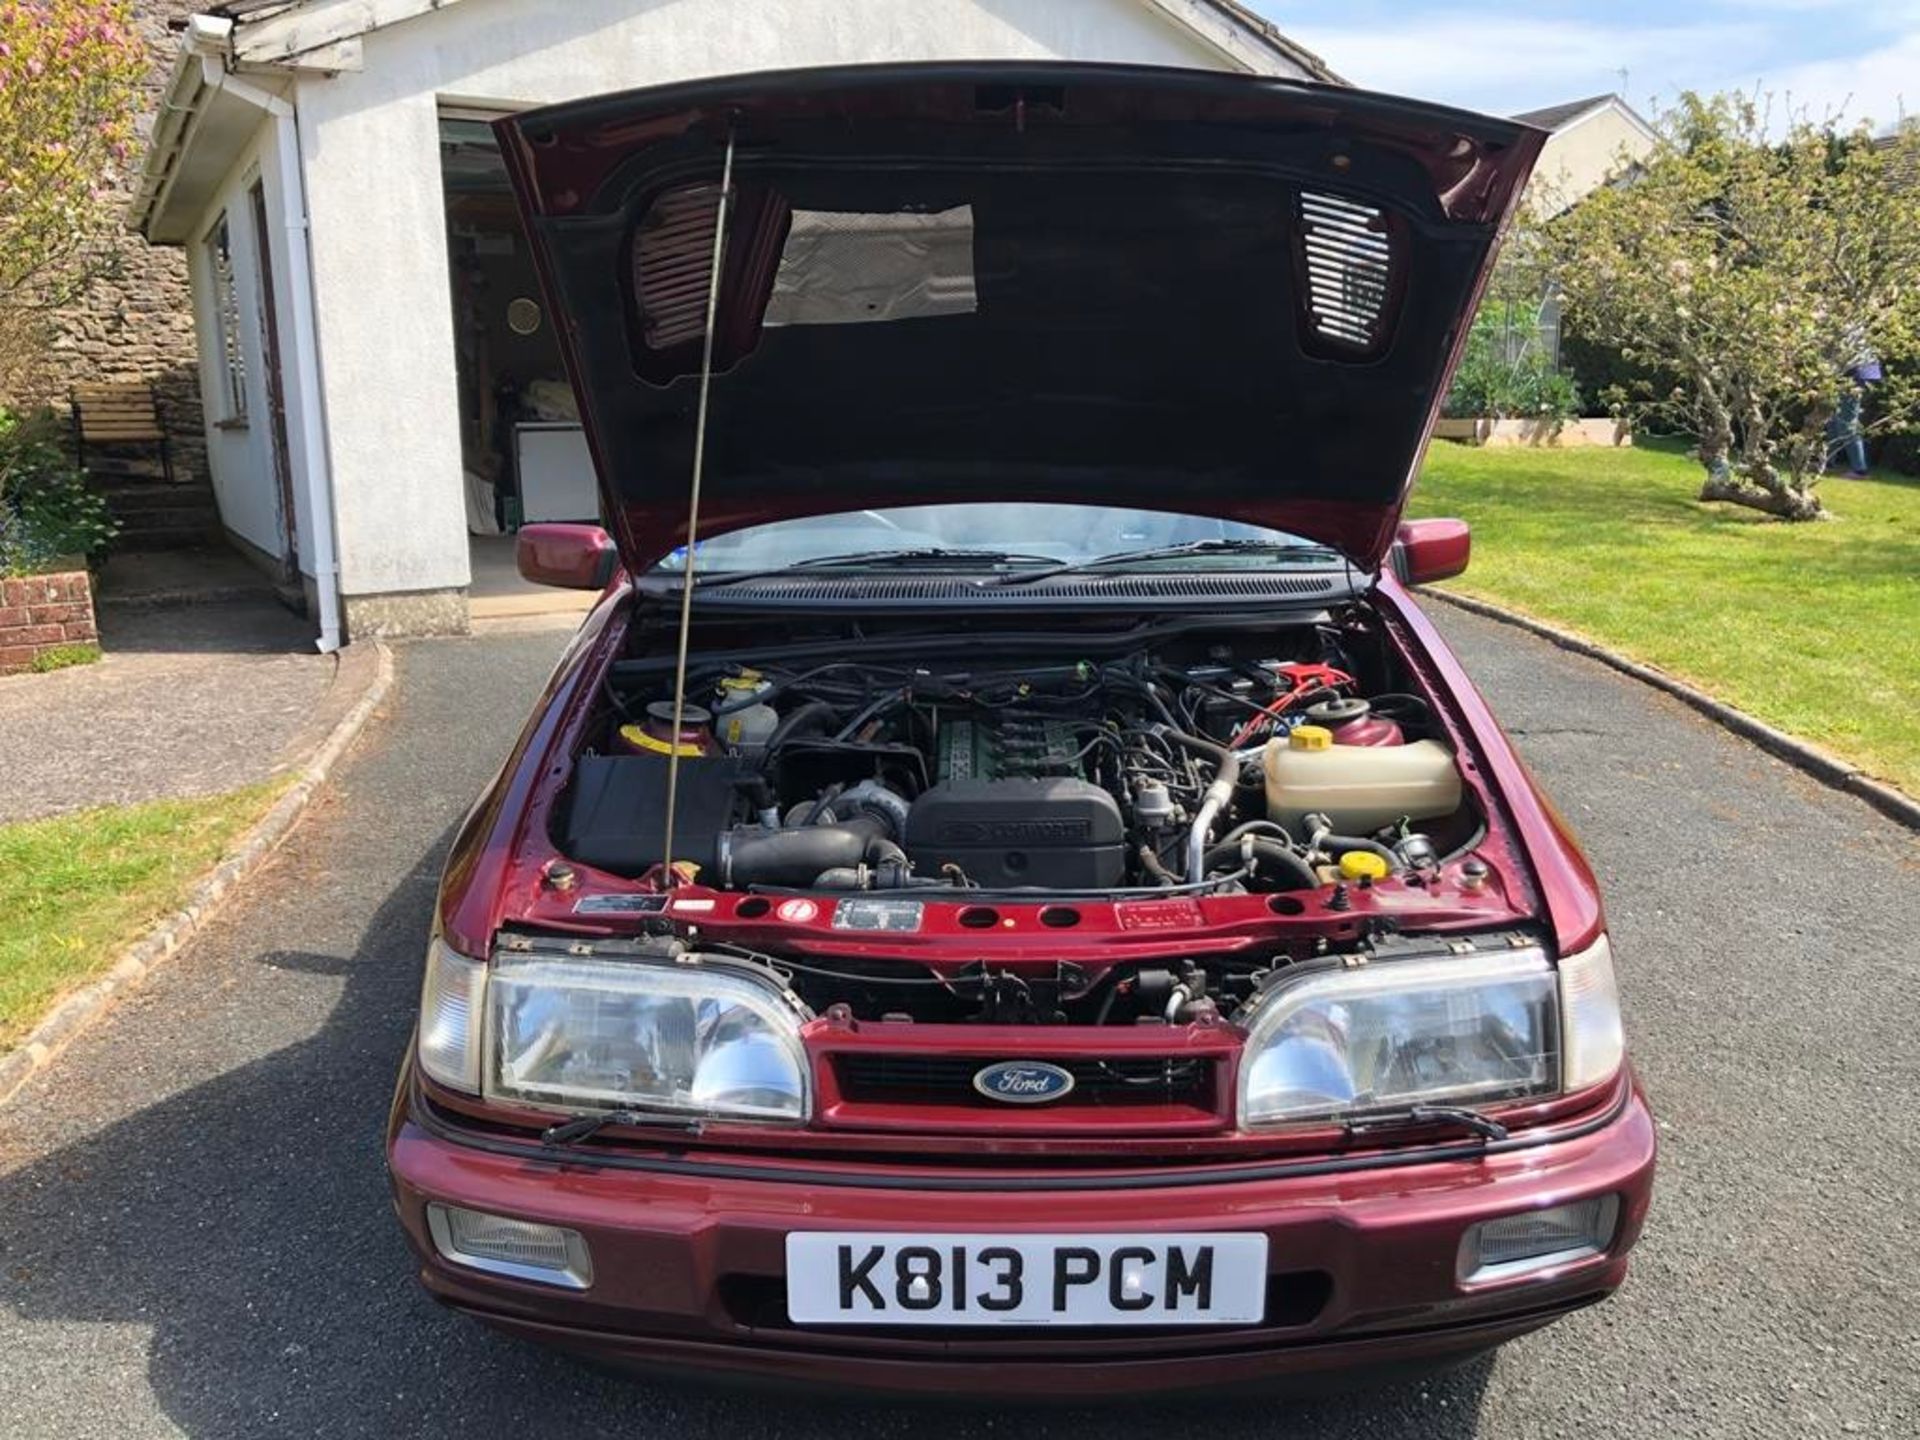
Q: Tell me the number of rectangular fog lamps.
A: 2